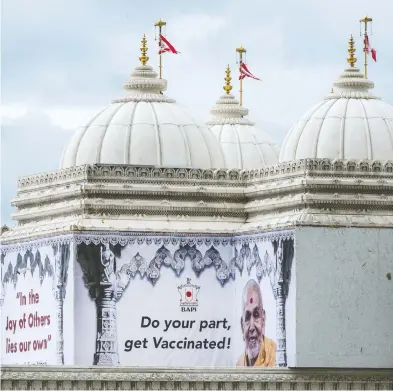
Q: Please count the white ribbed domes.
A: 3